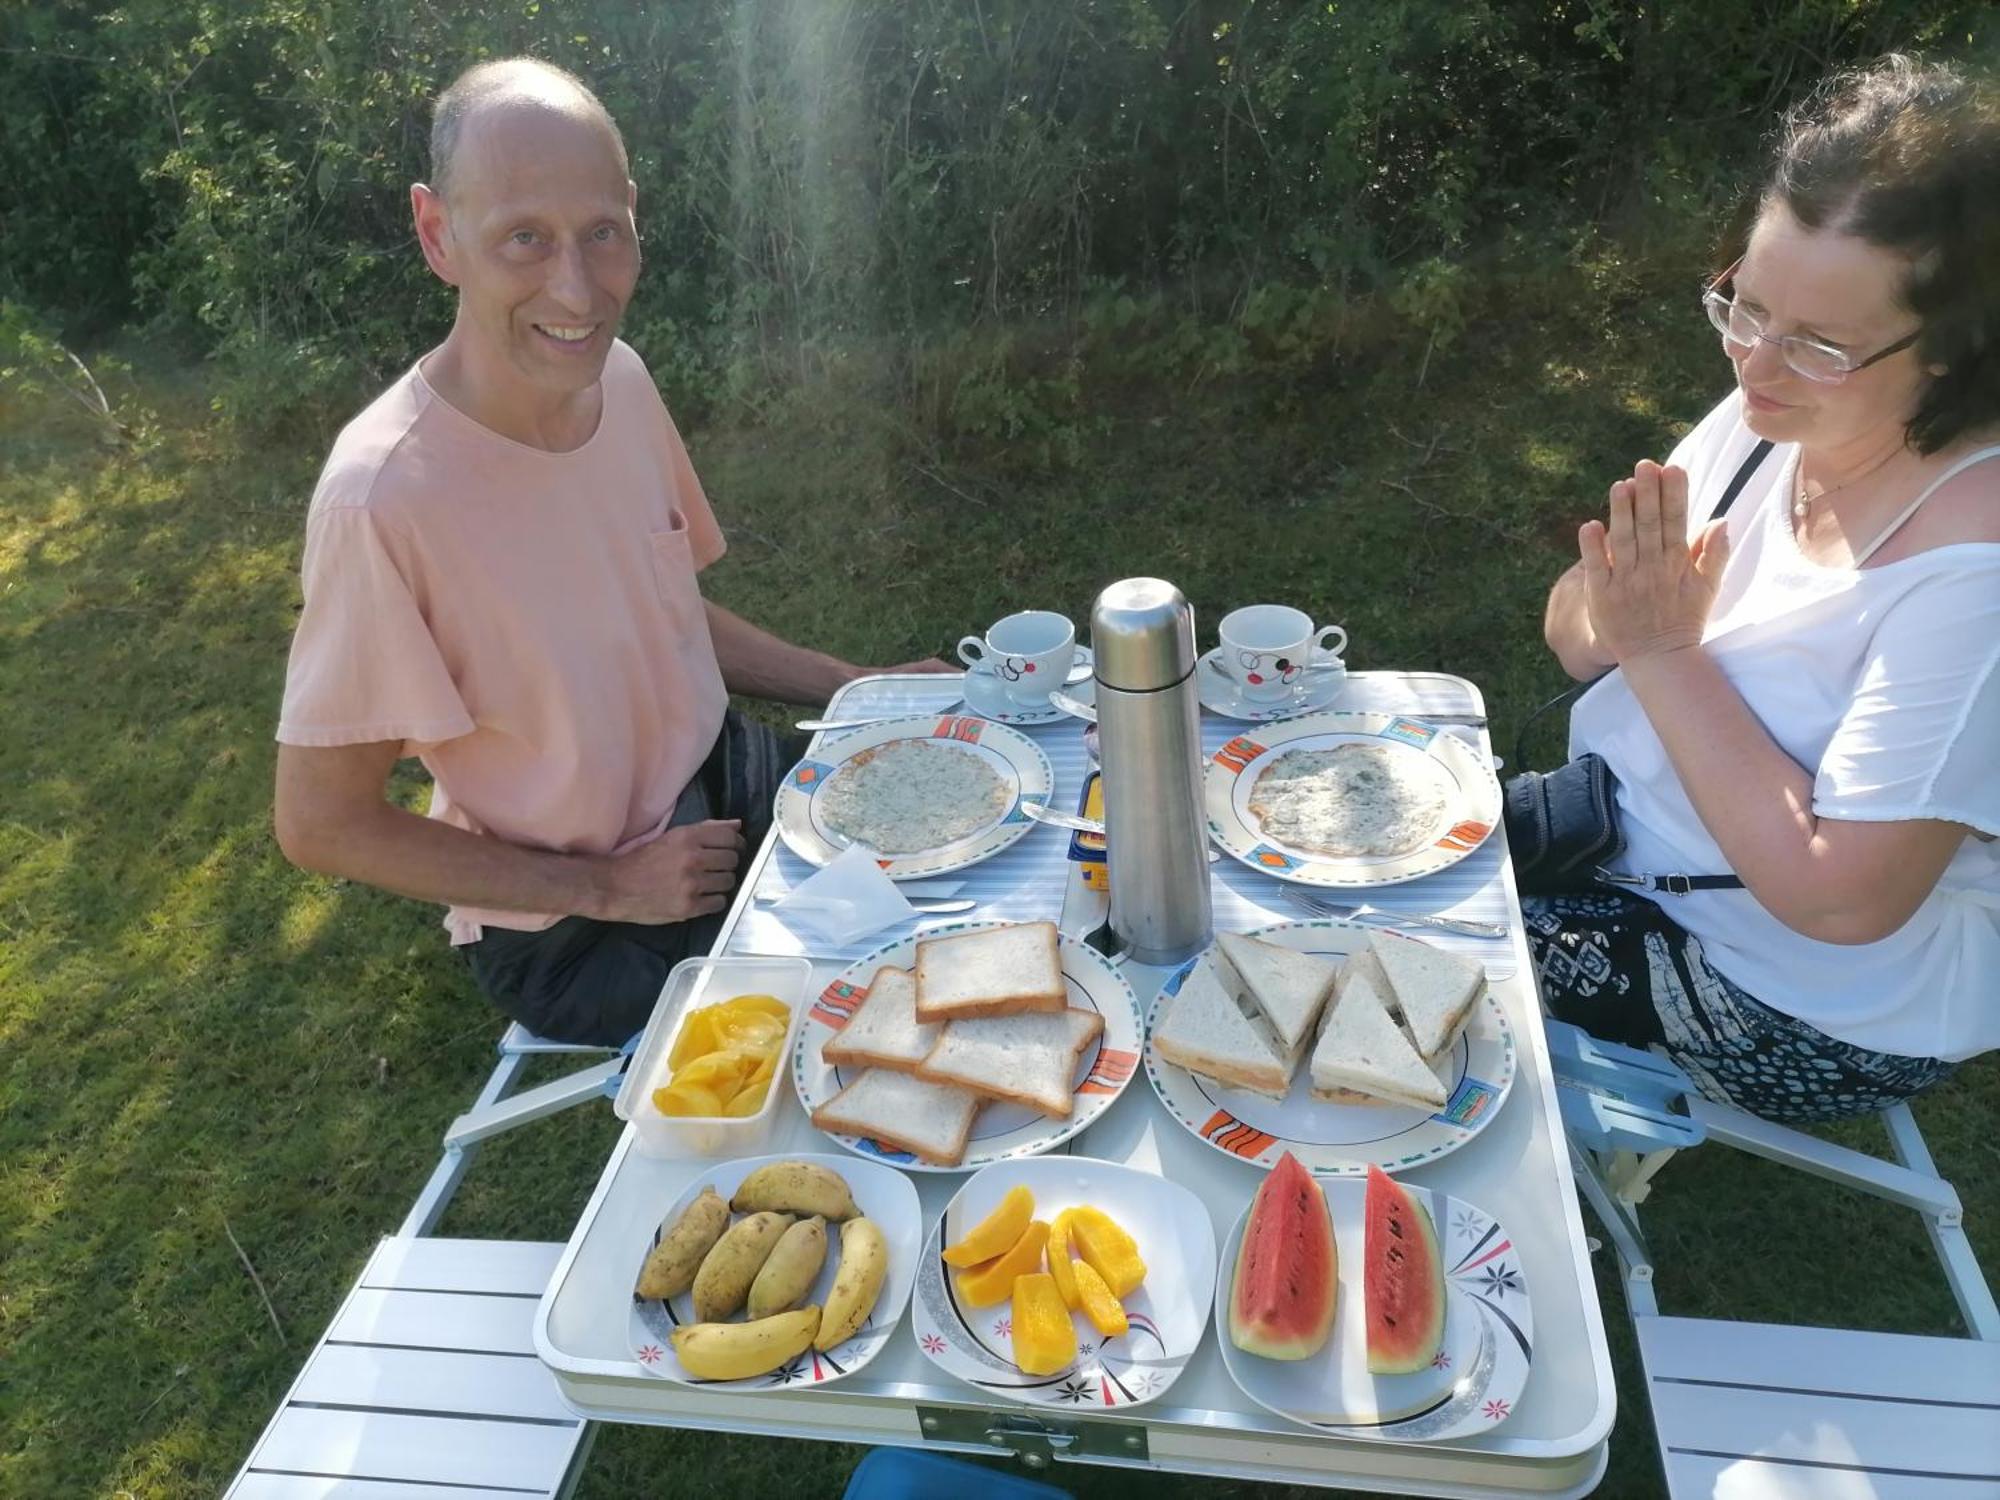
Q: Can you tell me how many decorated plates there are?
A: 7